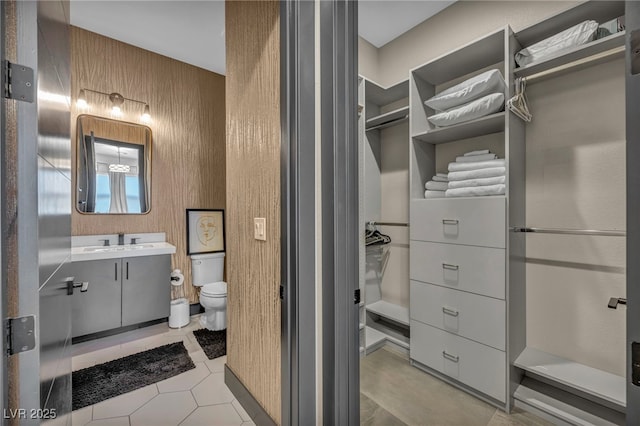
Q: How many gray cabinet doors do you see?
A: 2